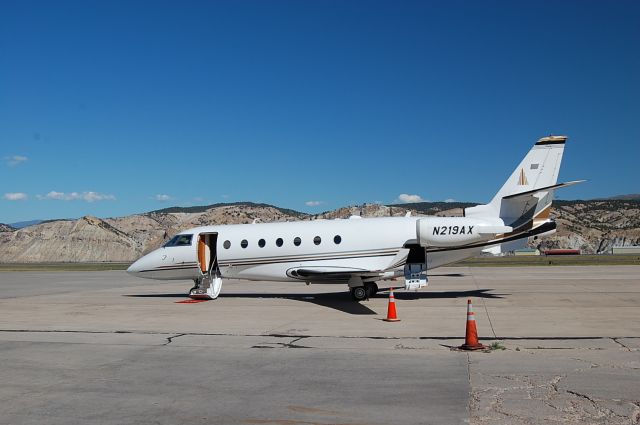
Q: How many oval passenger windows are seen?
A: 7